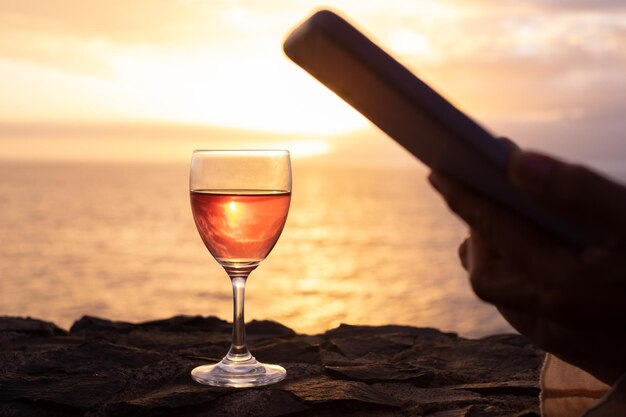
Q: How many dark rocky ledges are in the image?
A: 1